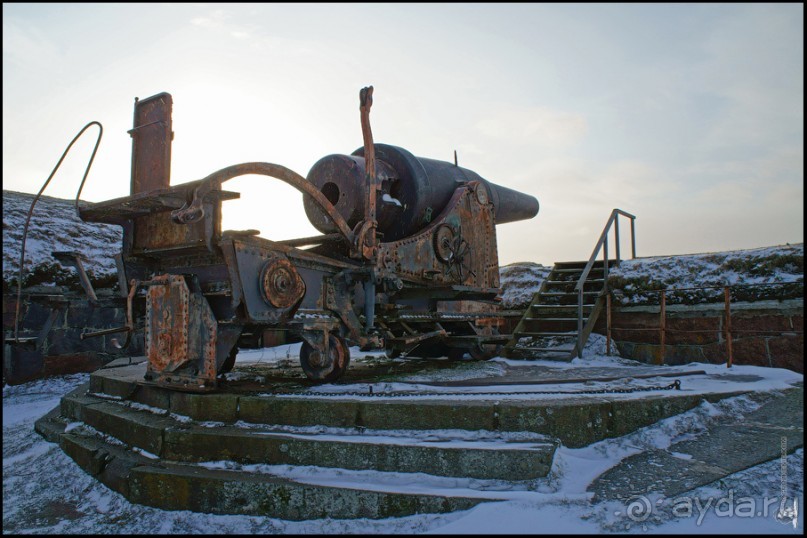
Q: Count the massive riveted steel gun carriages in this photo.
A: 1